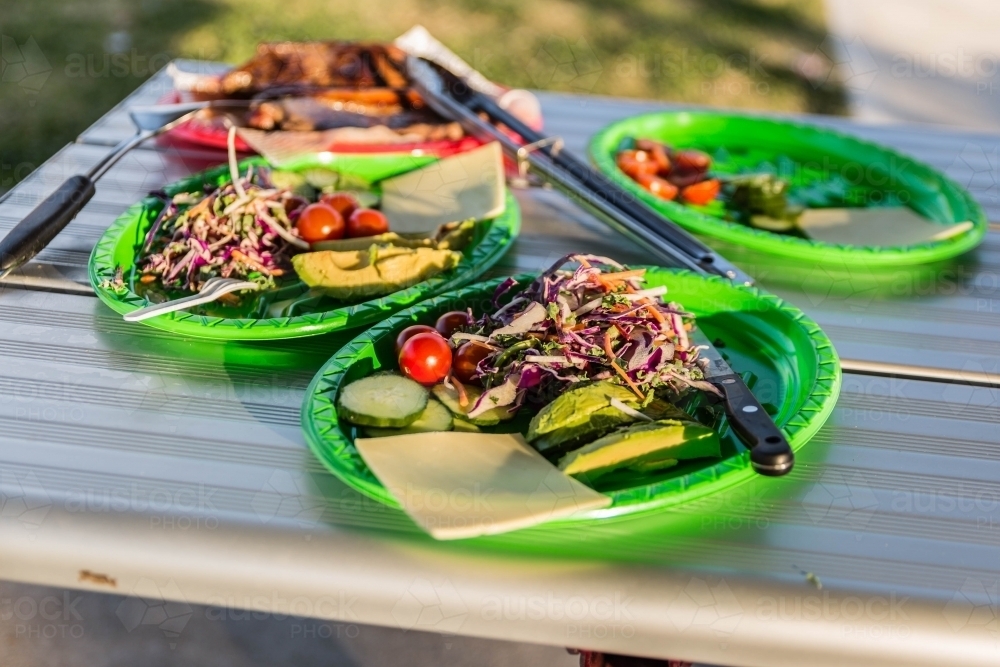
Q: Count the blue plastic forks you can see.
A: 0